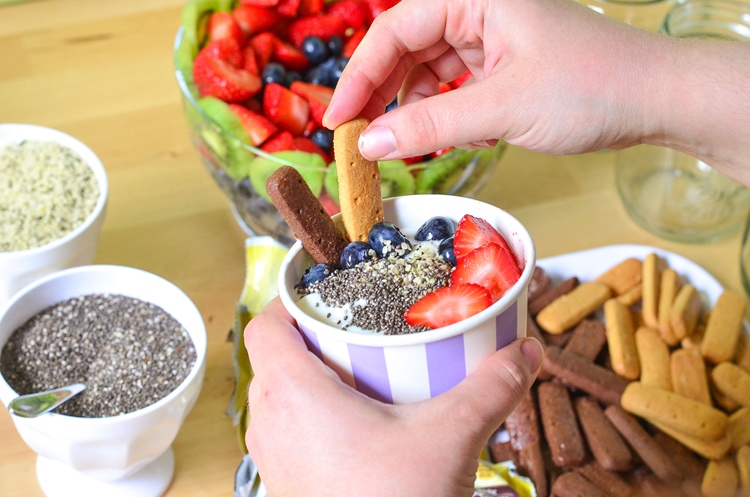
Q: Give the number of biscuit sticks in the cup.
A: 2